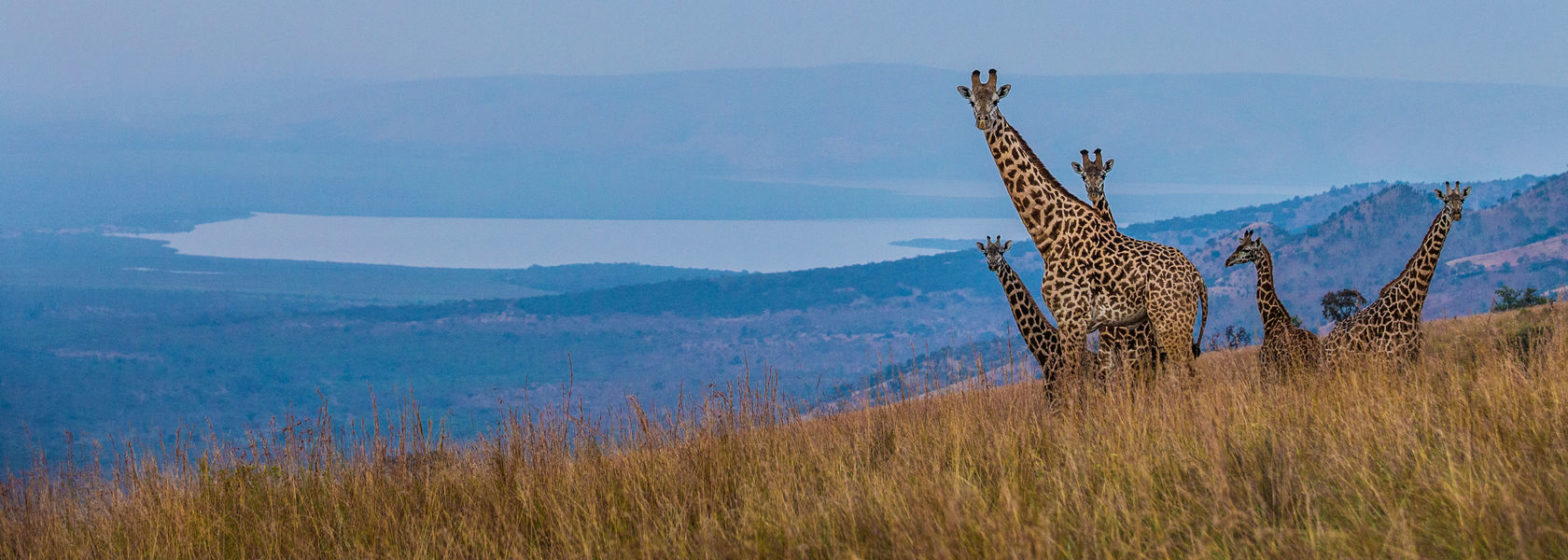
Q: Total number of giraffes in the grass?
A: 5